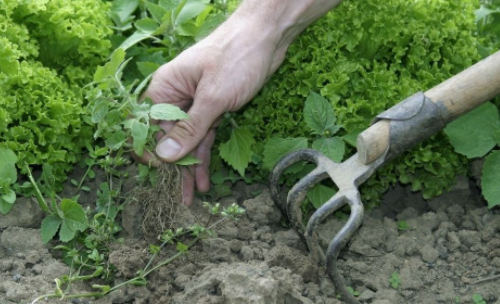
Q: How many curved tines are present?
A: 4